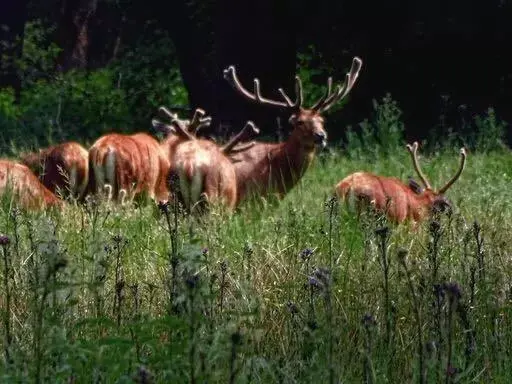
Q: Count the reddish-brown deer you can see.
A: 6